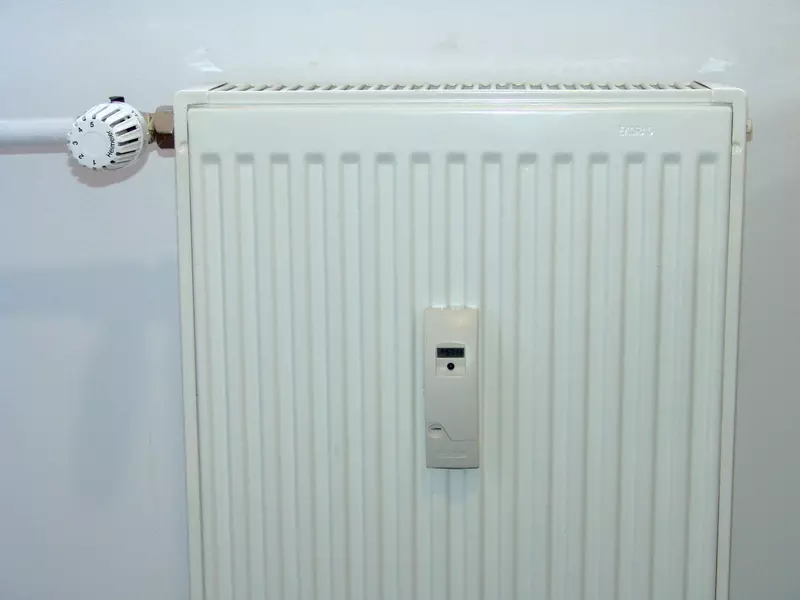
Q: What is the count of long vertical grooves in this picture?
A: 15